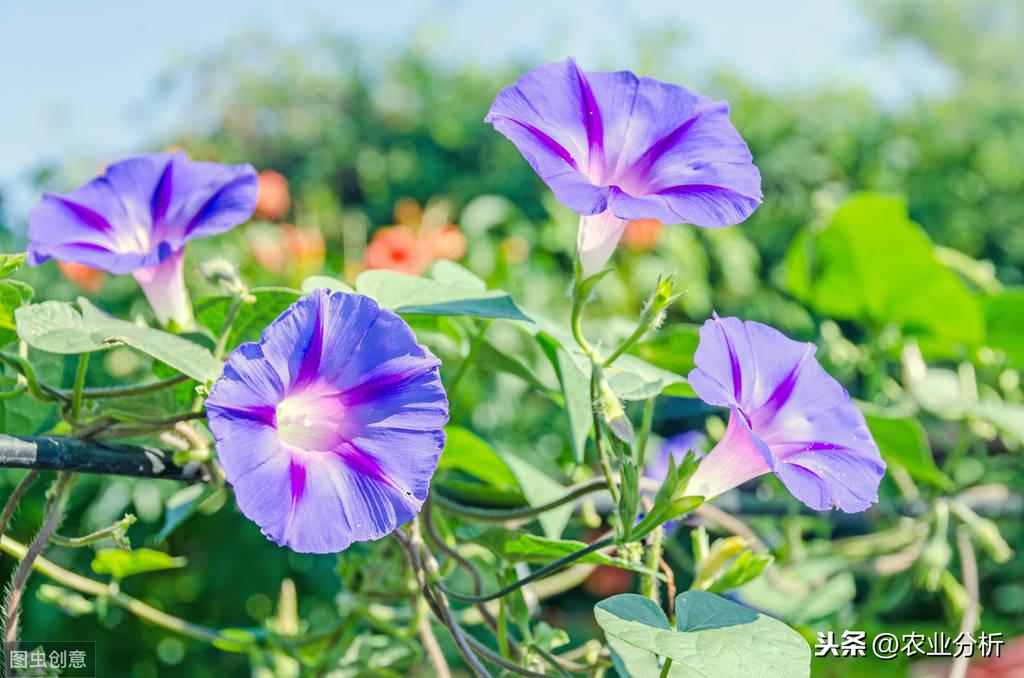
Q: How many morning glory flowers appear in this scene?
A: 4